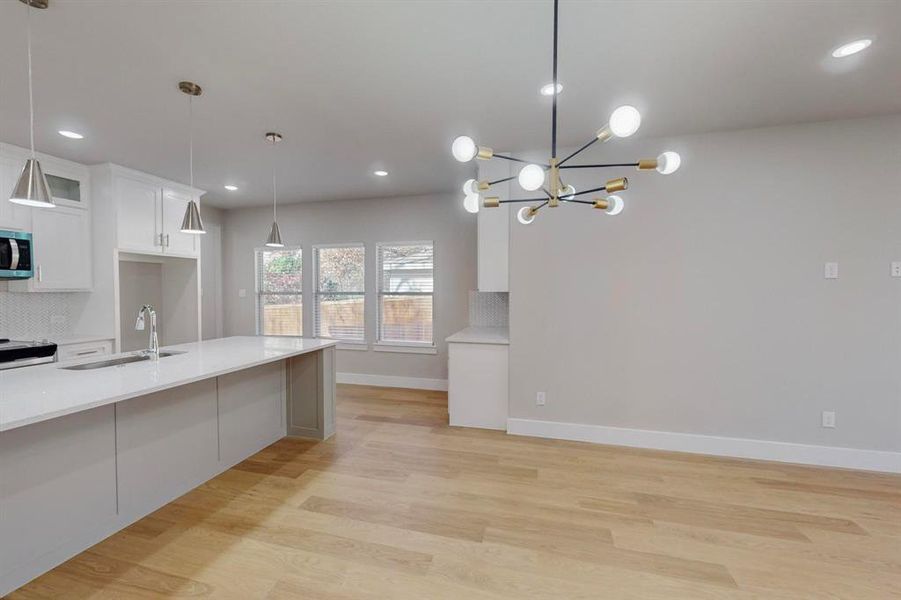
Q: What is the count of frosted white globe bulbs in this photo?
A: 9